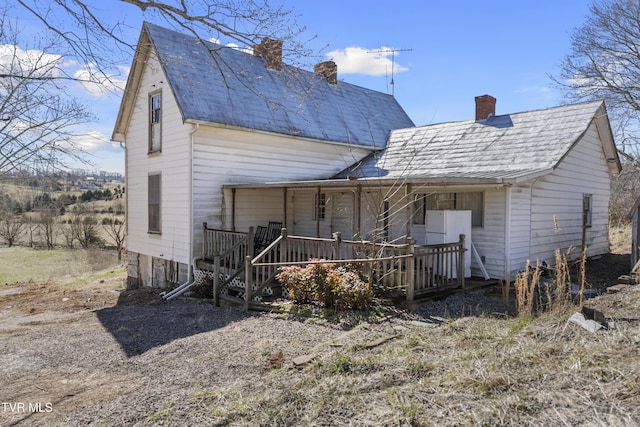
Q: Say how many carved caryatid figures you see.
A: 0